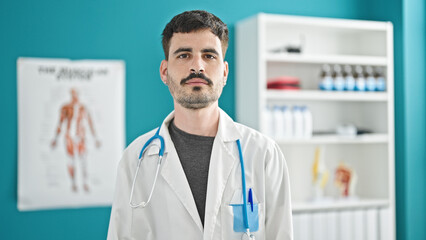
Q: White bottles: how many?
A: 5